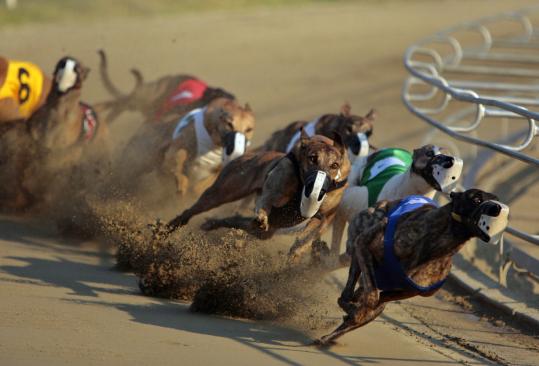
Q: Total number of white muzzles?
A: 6